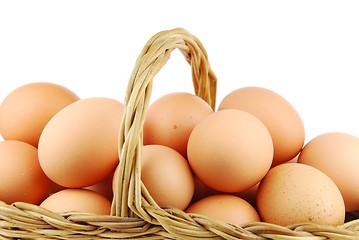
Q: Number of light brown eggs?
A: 11